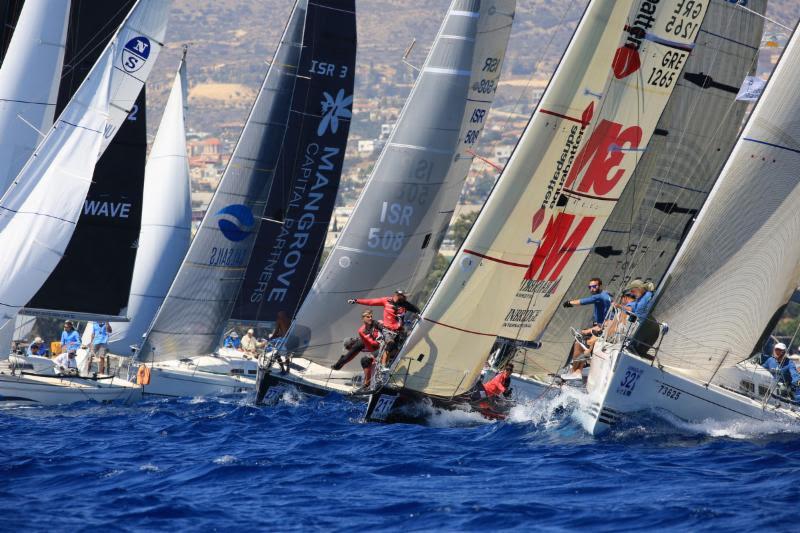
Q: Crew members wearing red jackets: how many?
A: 3